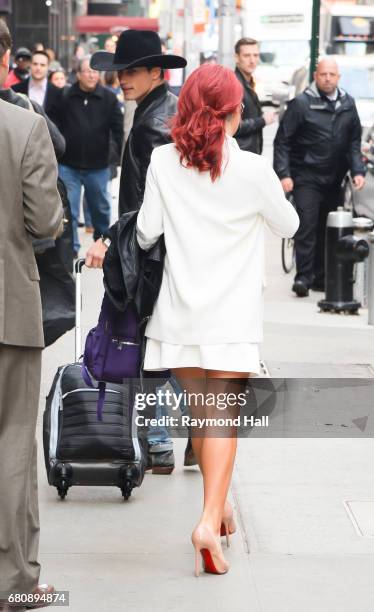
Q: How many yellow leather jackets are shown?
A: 0